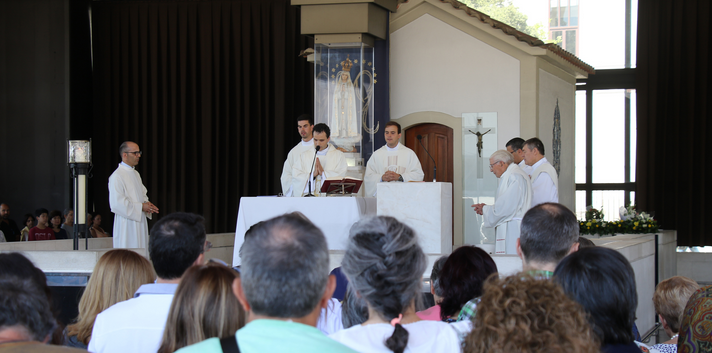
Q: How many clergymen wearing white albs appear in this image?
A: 7